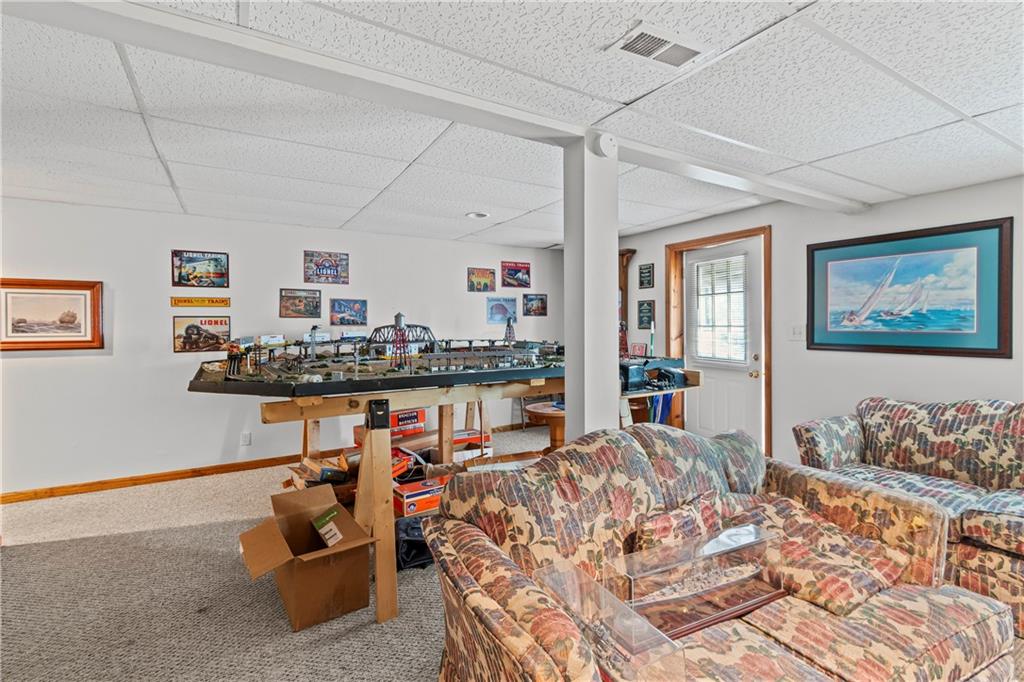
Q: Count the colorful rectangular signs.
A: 10